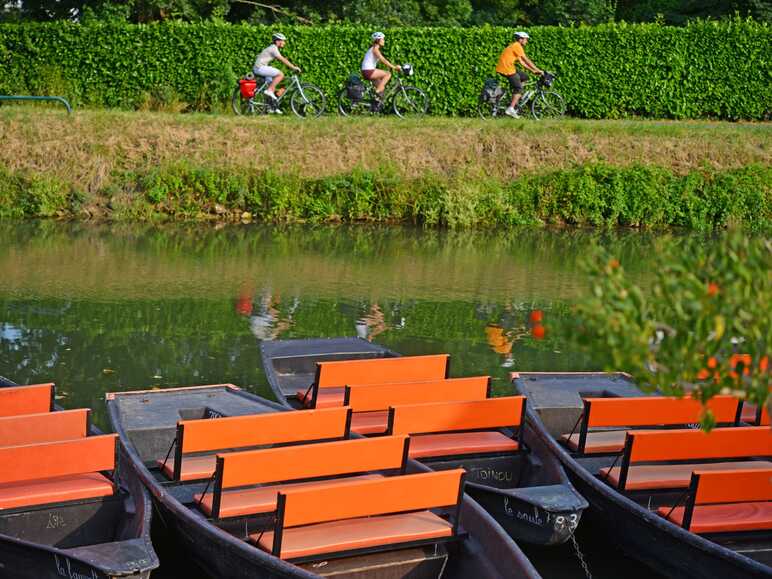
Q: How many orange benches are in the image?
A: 12